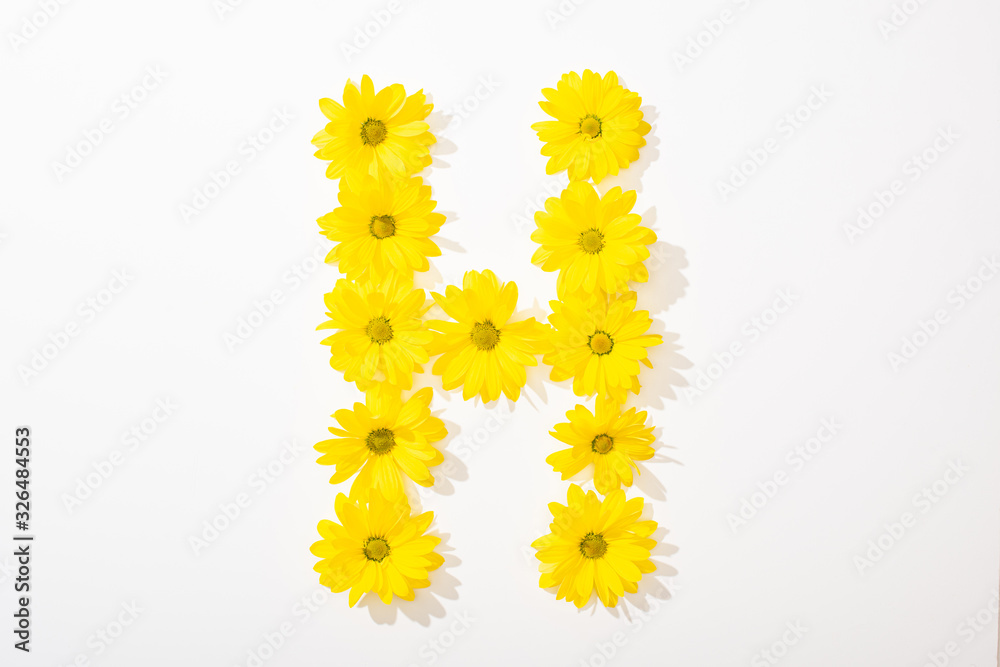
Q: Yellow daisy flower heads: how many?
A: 11